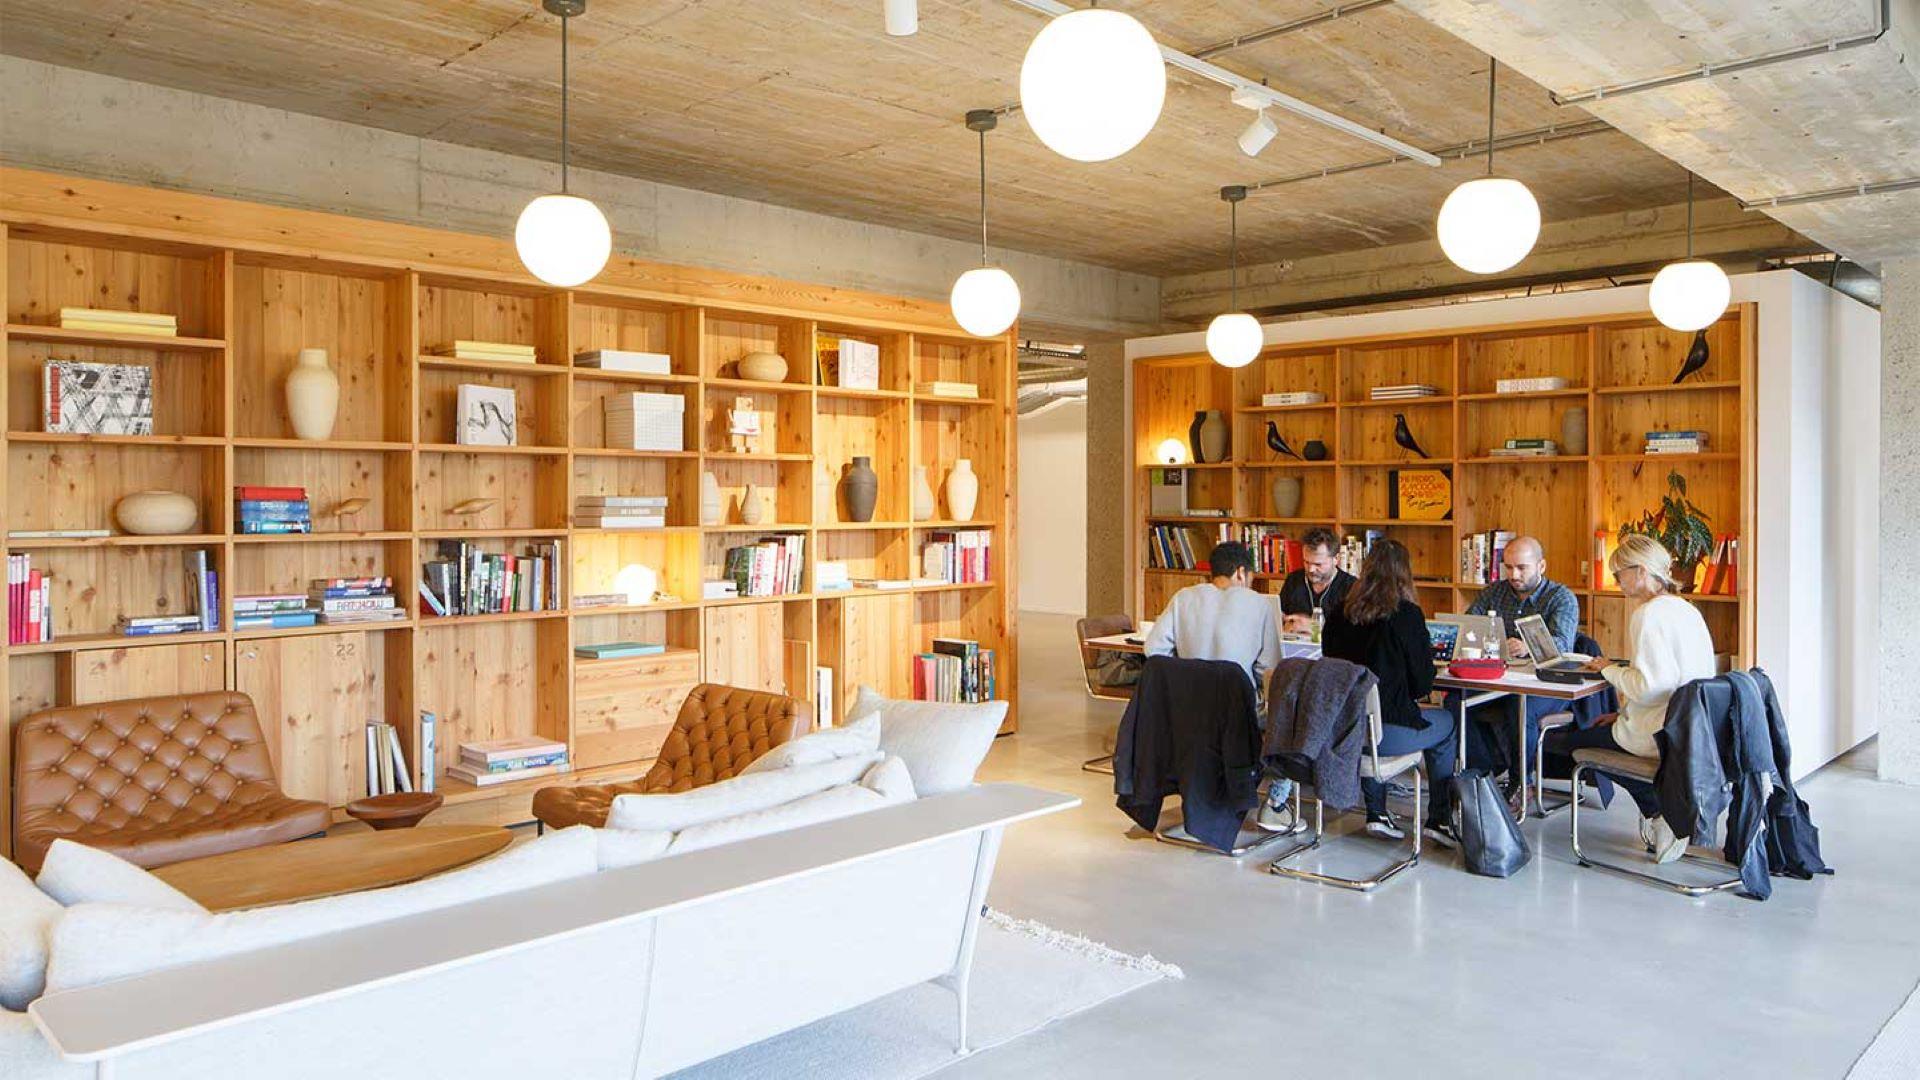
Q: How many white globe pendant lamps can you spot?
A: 6